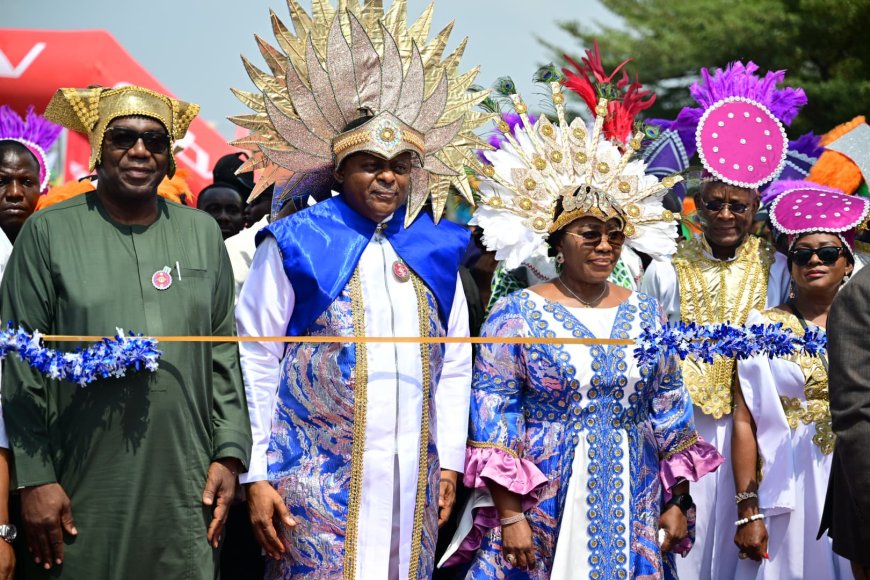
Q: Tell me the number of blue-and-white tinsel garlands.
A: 2